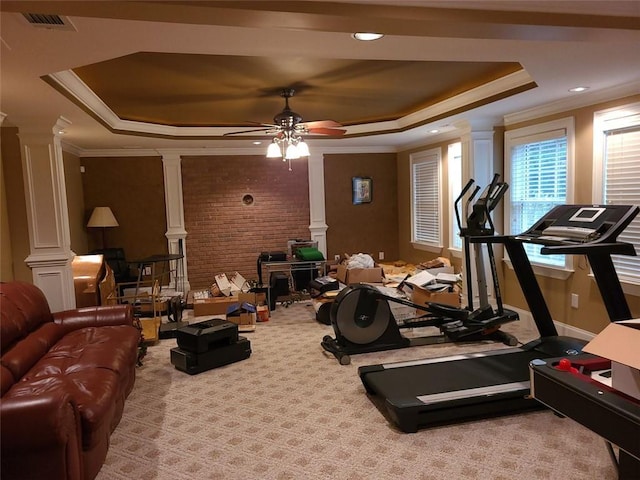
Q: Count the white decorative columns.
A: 4